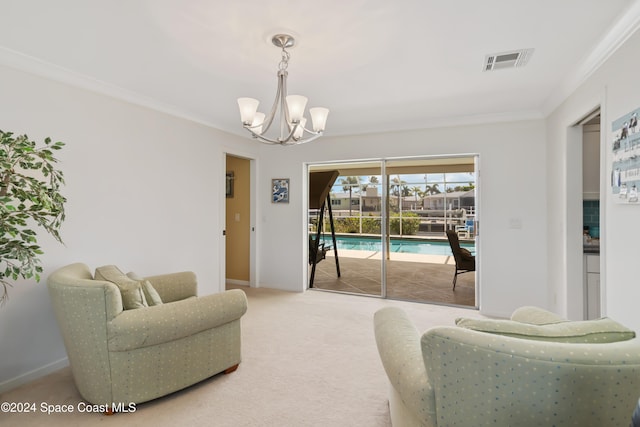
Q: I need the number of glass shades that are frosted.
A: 5